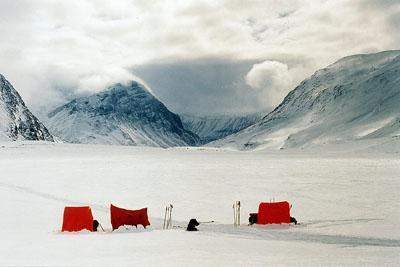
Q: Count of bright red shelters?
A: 3